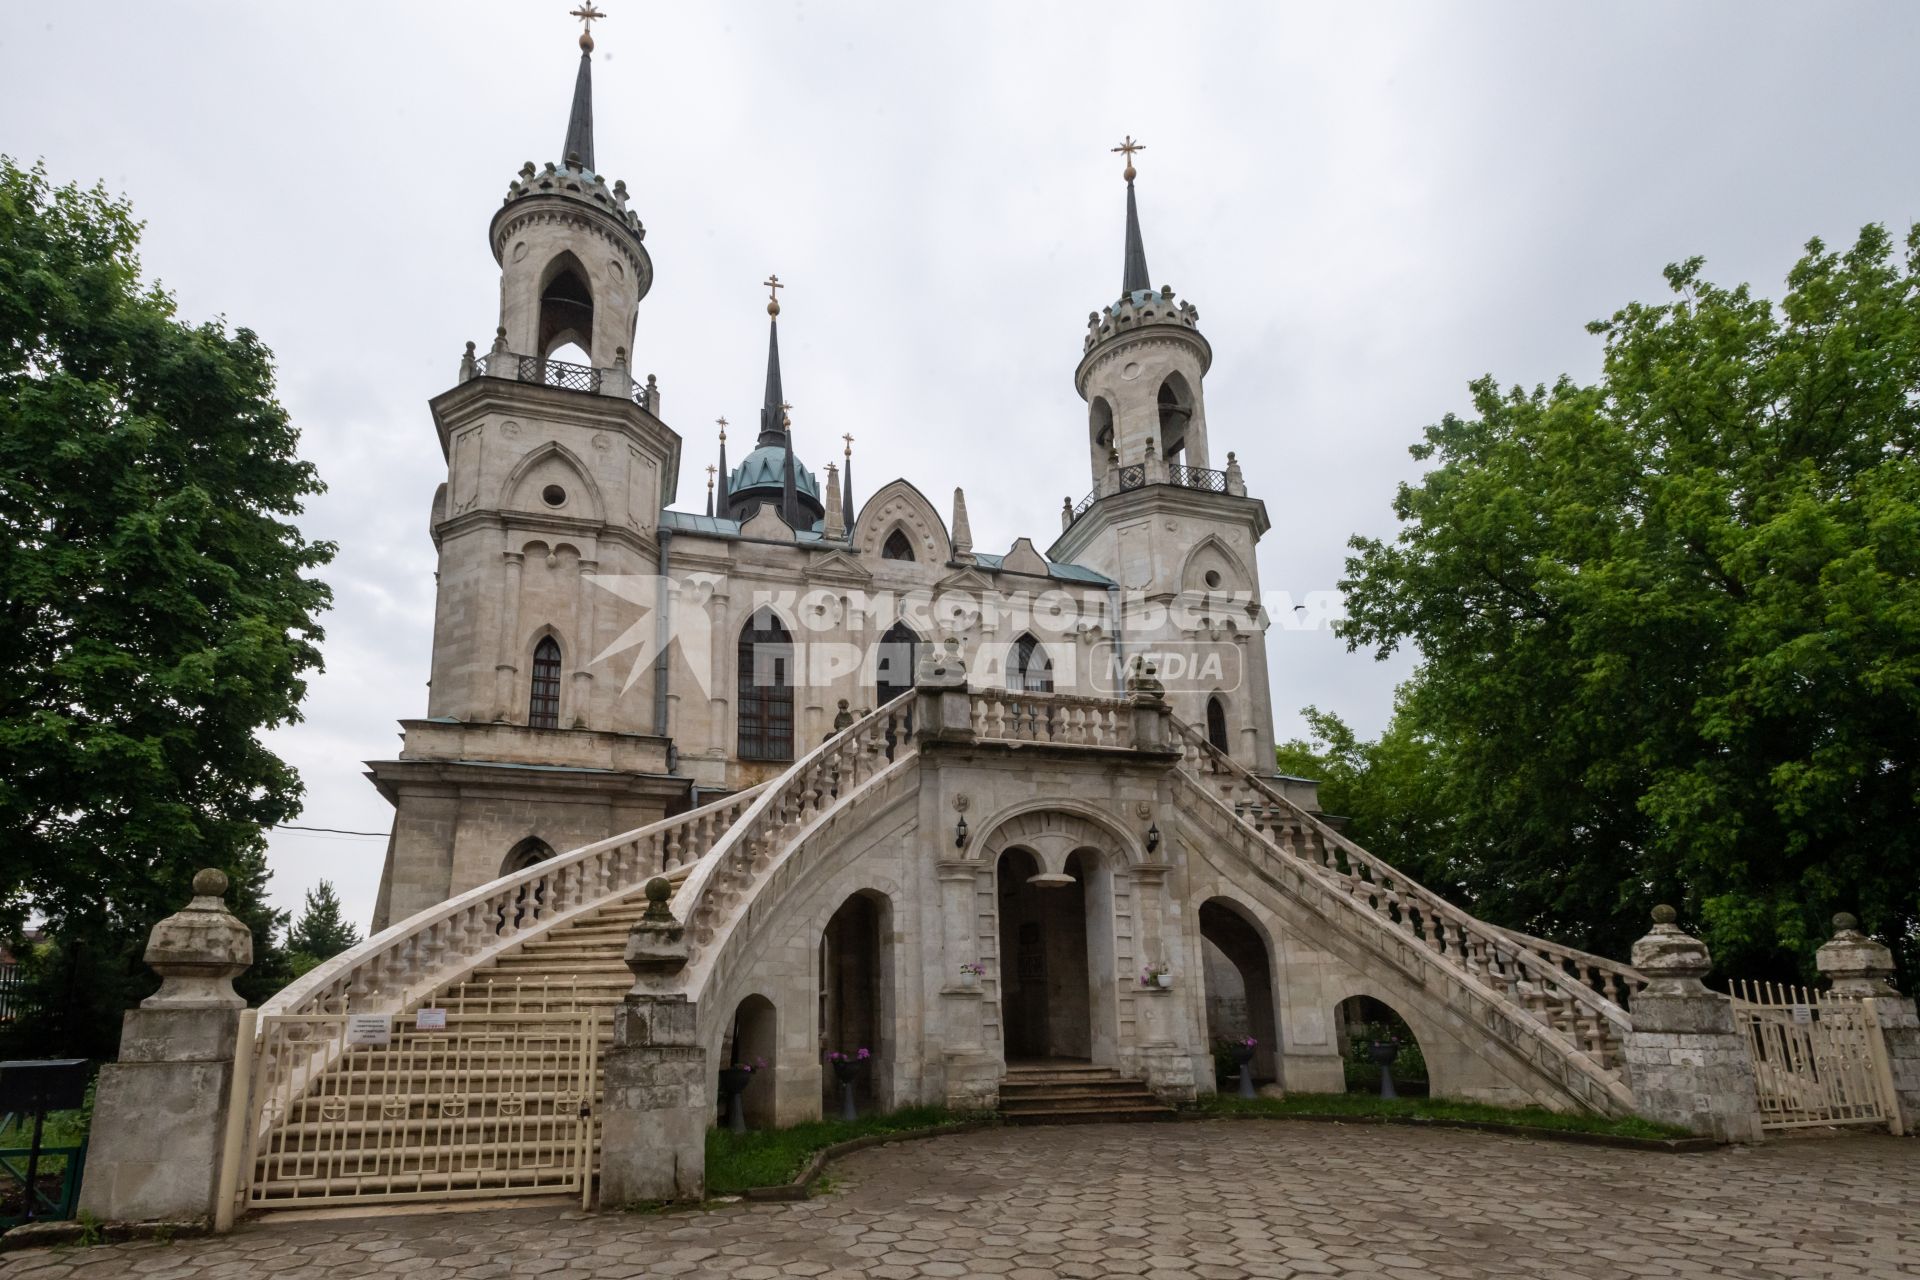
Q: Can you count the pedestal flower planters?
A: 4